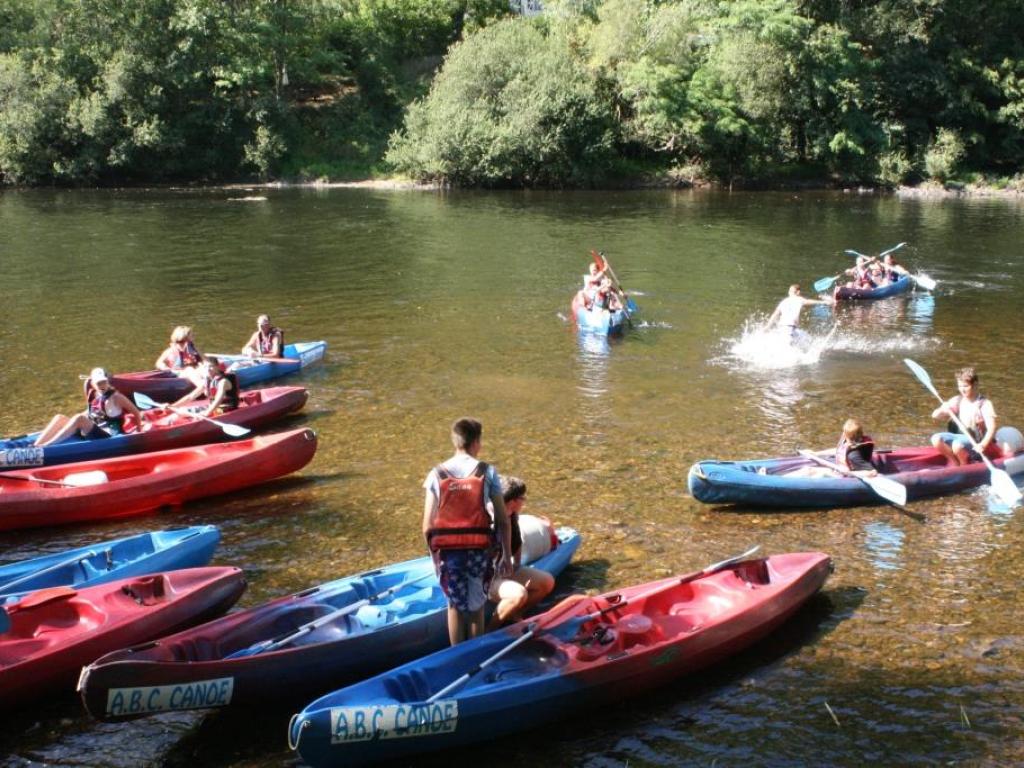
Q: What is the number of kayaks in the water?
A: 10